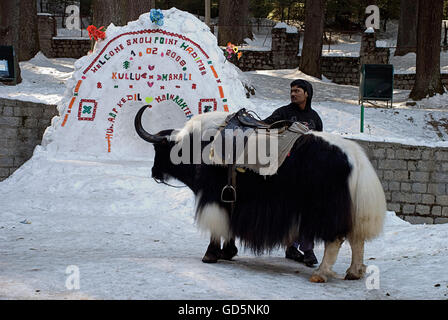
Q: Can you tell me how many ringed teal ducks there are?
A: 0